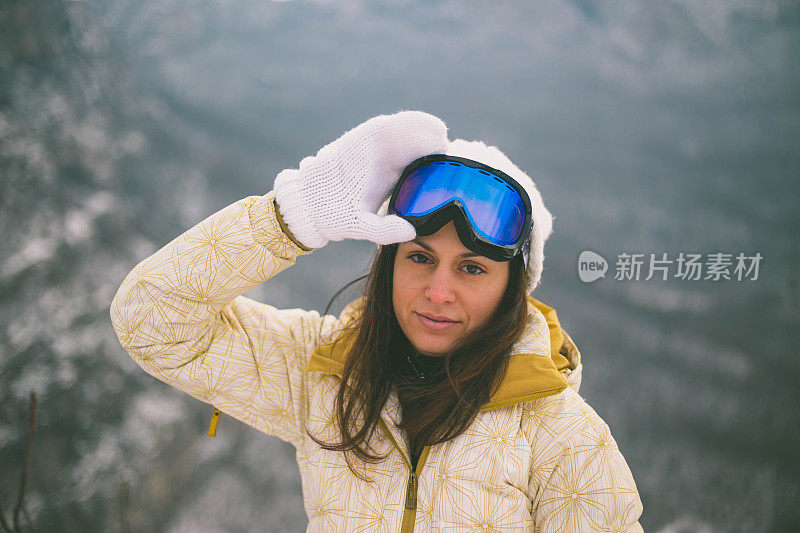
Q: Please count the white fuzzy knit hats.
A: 1